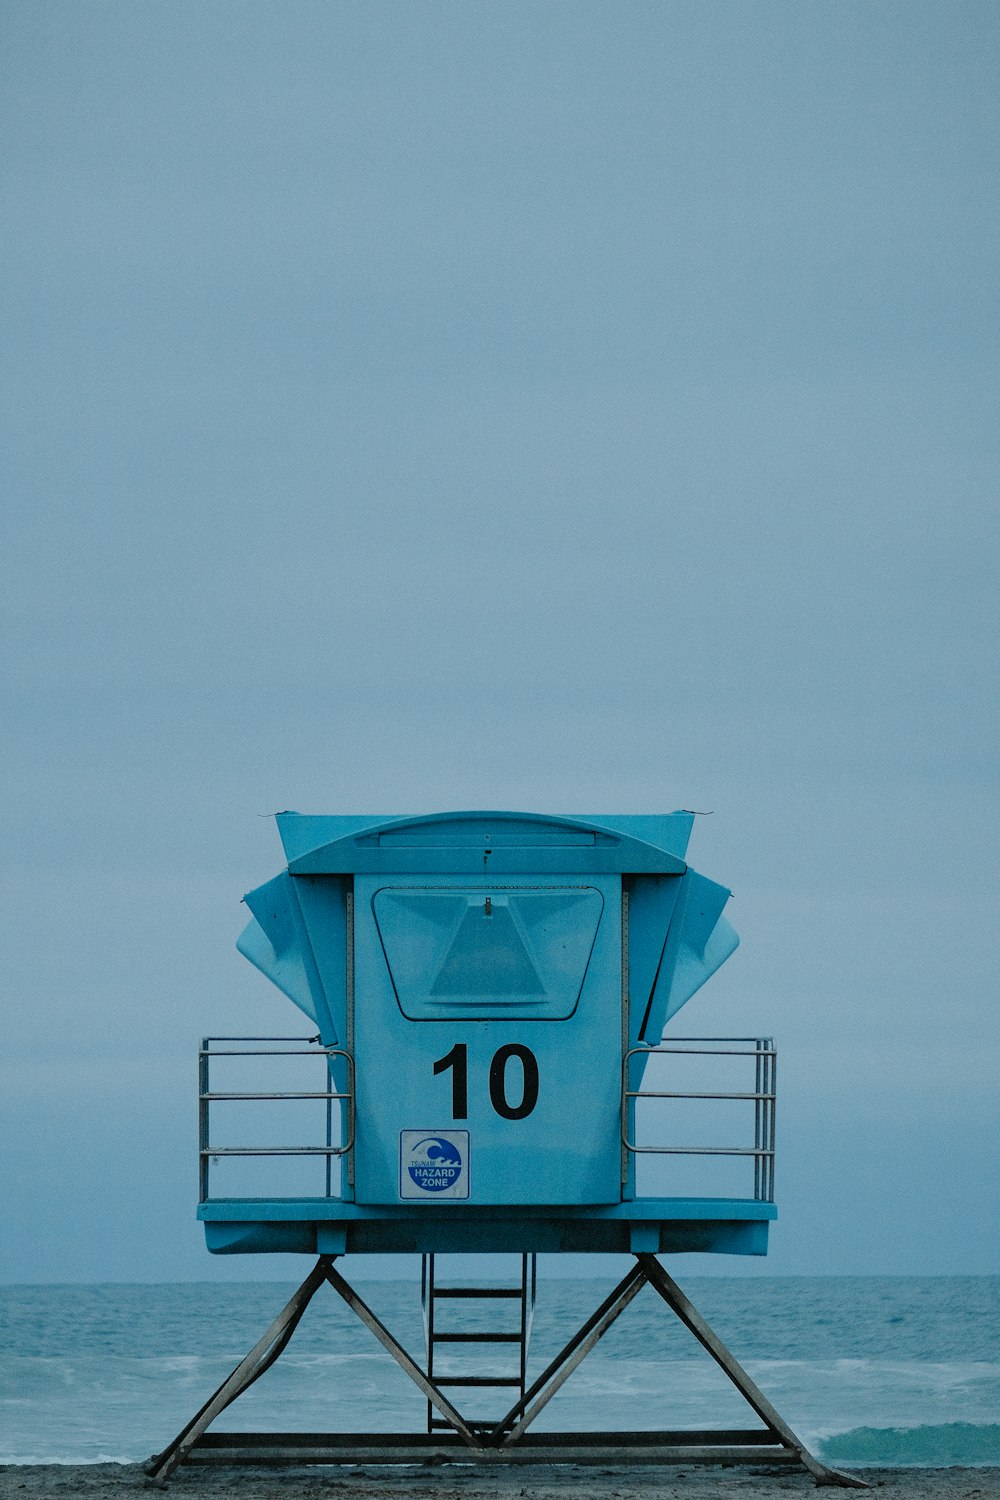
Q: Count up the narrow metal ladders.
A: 1